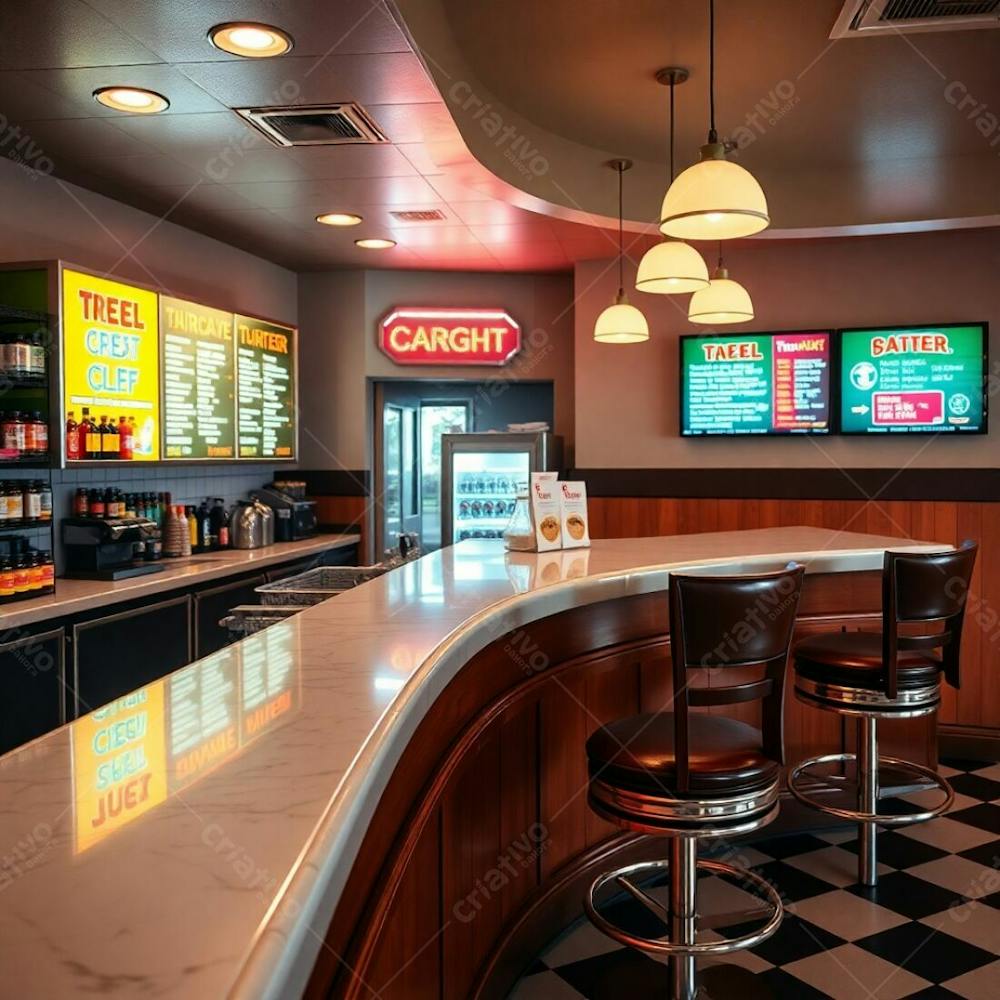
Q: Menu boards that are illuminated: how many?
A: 5